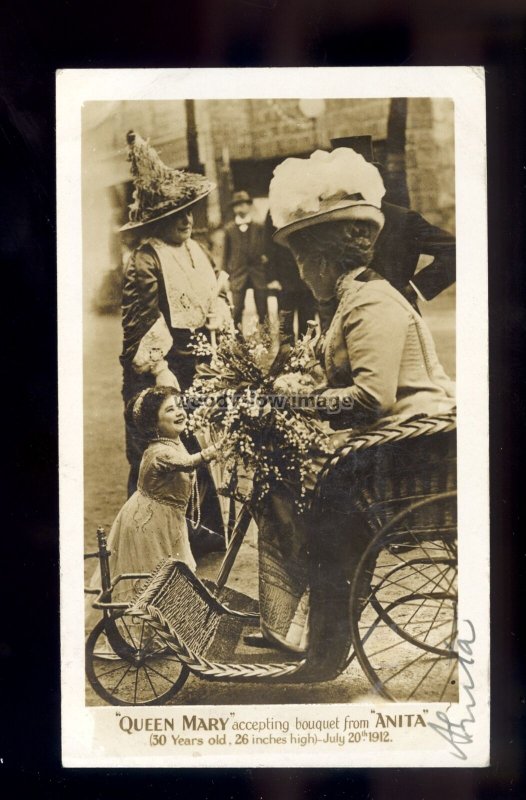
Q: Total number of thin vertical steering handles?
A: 1